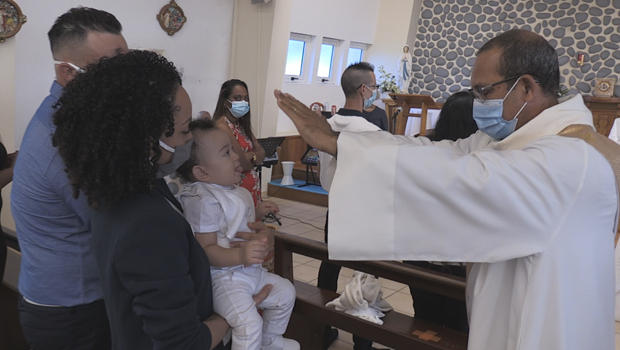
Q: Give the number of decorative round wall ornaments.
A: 2